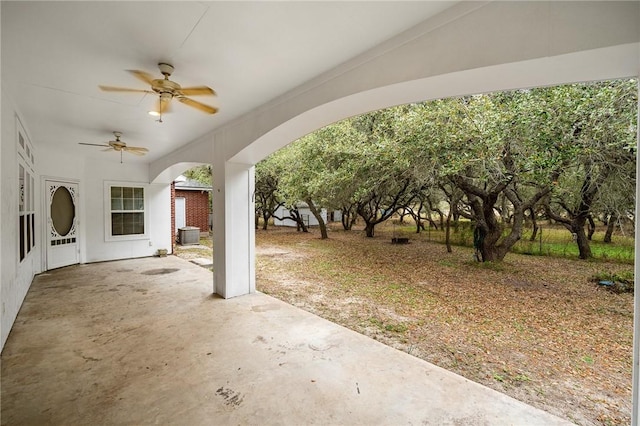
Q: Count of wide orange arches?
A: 0